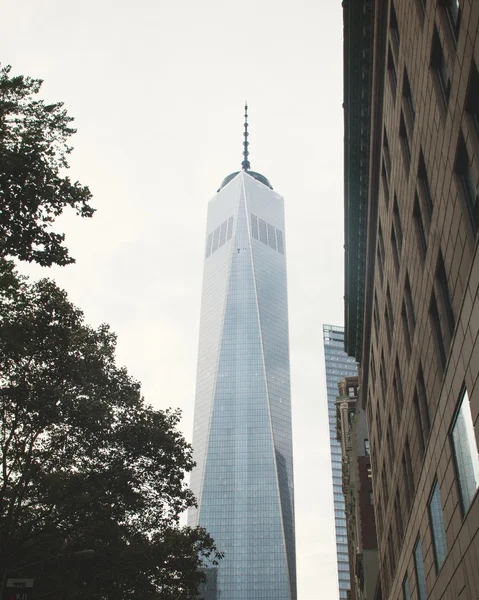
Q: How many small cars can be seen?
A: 0